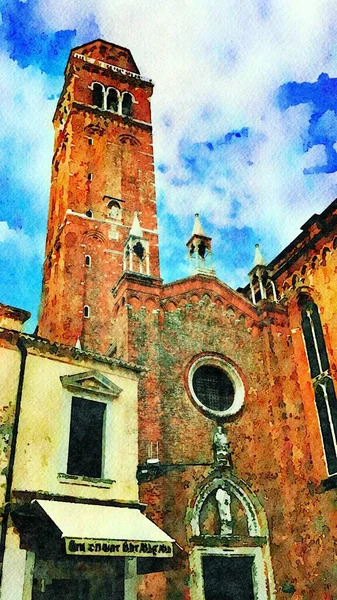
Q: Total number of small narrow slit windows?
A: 5